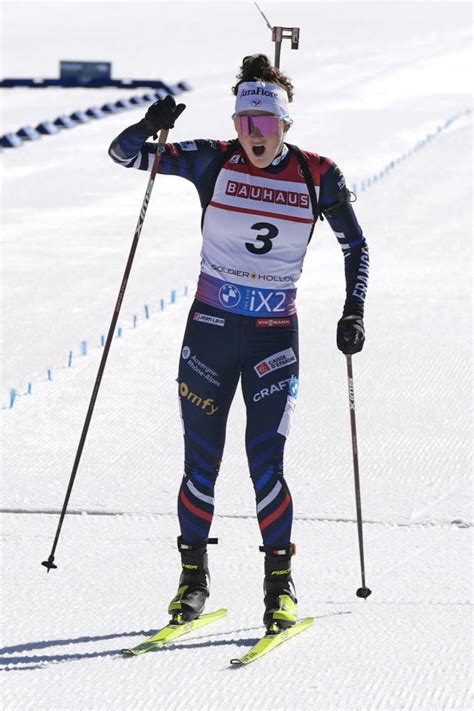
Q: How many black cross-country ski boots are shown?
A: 2